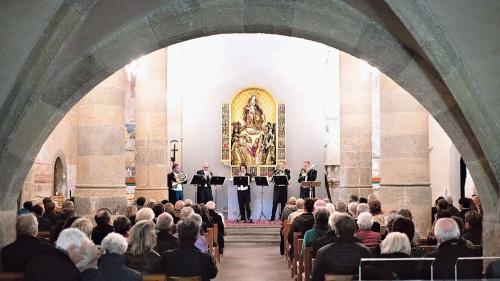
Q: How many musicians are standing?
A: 5